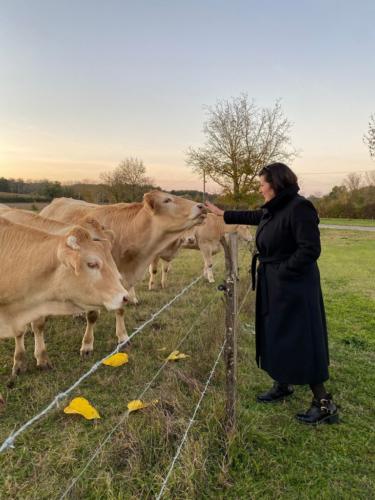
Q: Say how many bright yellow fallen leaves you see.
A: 4